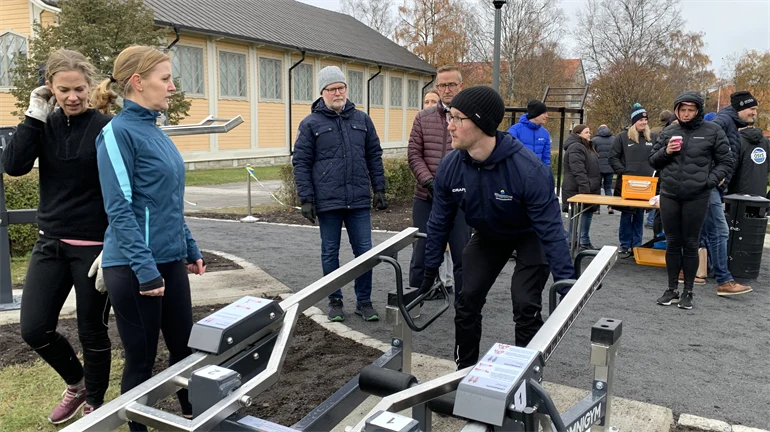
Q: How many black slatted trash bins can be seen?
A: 1